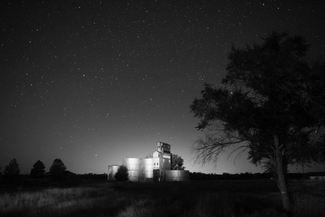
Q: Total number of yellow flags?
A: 0